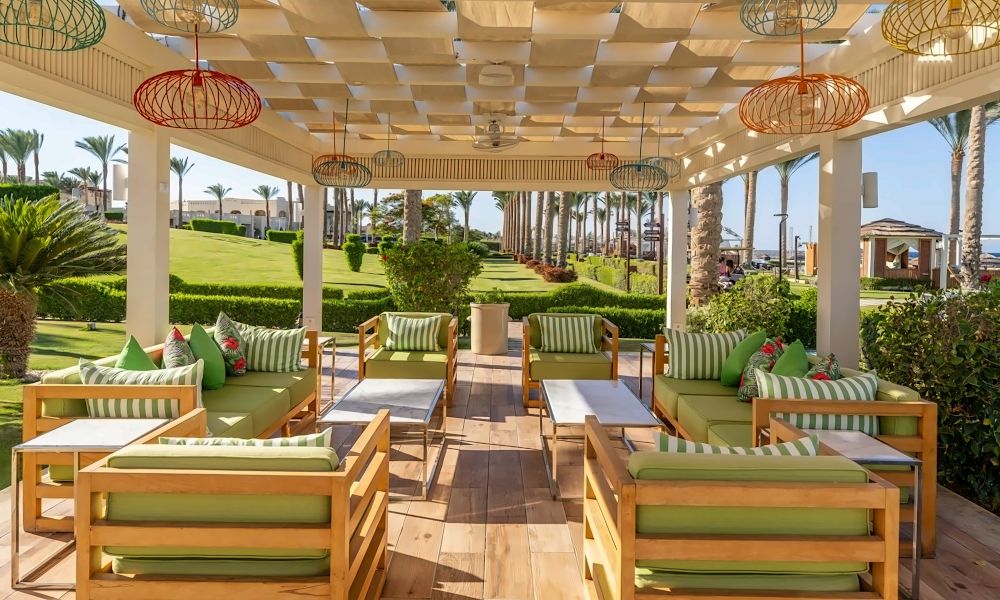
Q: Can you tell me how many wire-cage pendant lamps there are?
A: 12